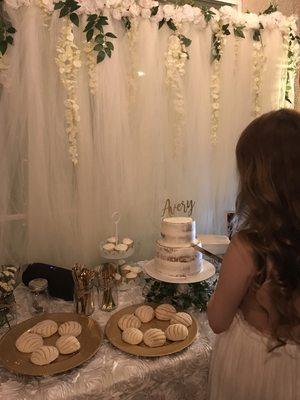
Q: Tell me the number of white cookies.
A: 12